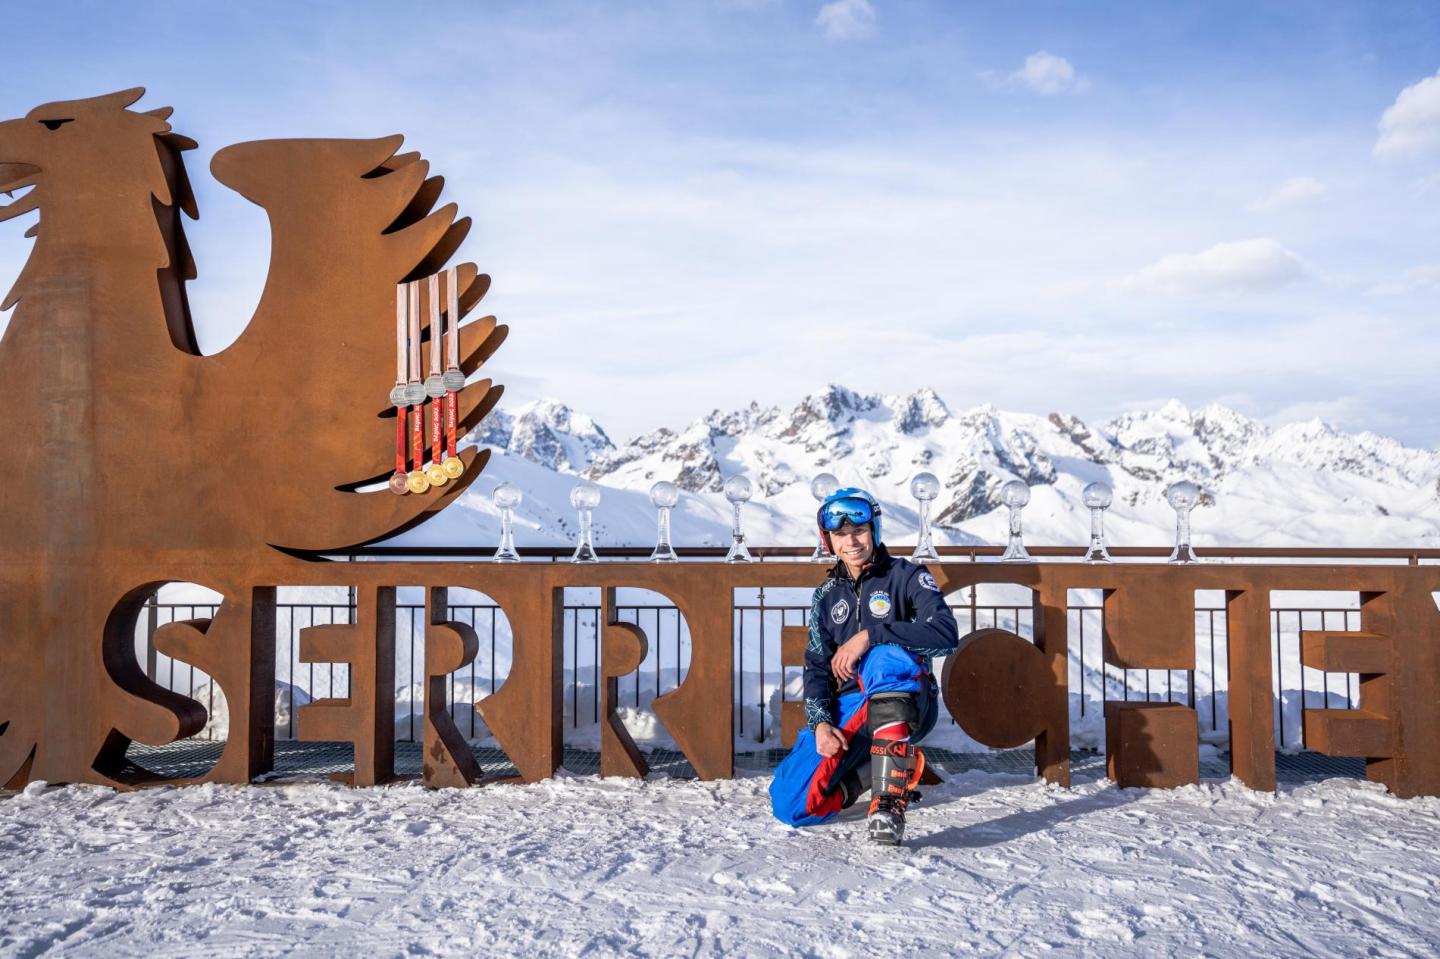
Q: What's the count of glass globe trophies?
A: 9